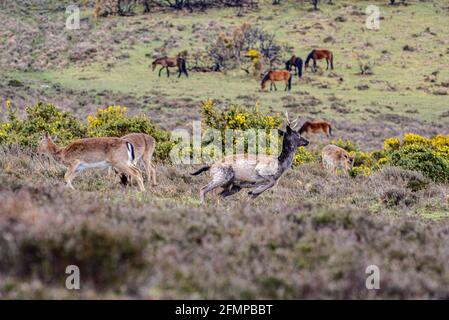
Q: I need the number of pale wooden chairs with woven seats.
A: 0